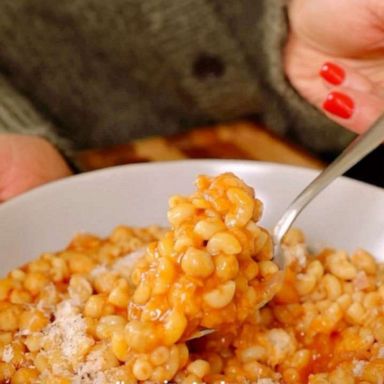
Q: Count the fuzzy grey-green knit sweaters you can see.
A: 1